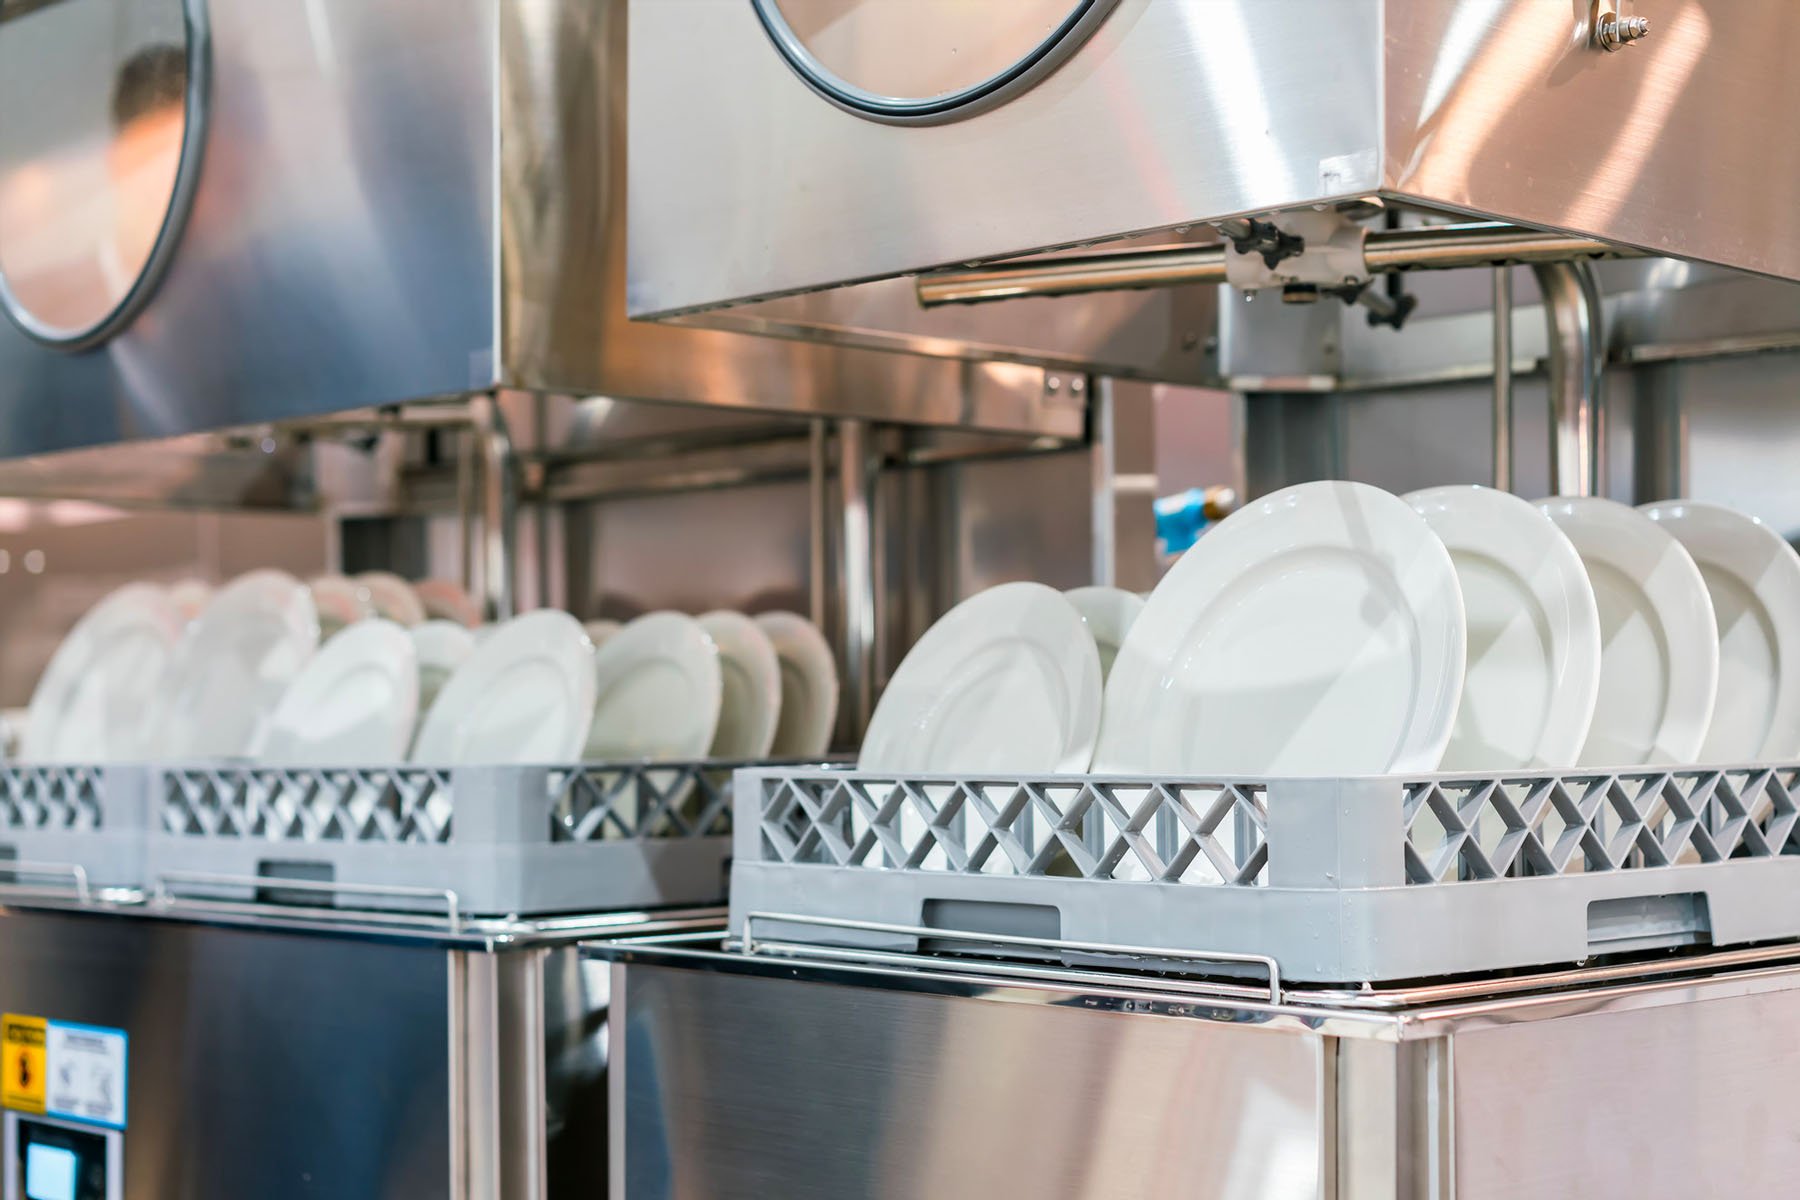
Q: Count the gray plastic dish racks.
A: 3